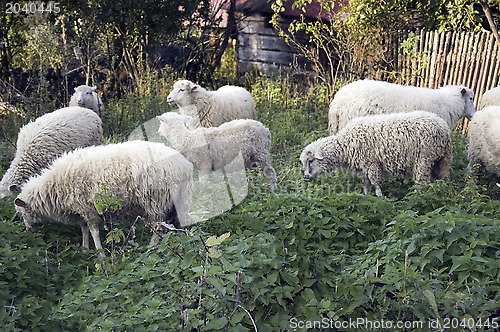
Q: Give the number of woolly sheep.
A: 9